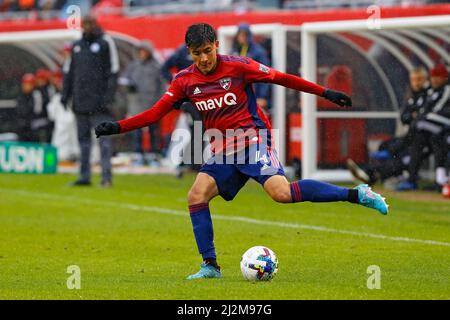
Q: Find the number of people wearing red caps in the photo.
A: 4